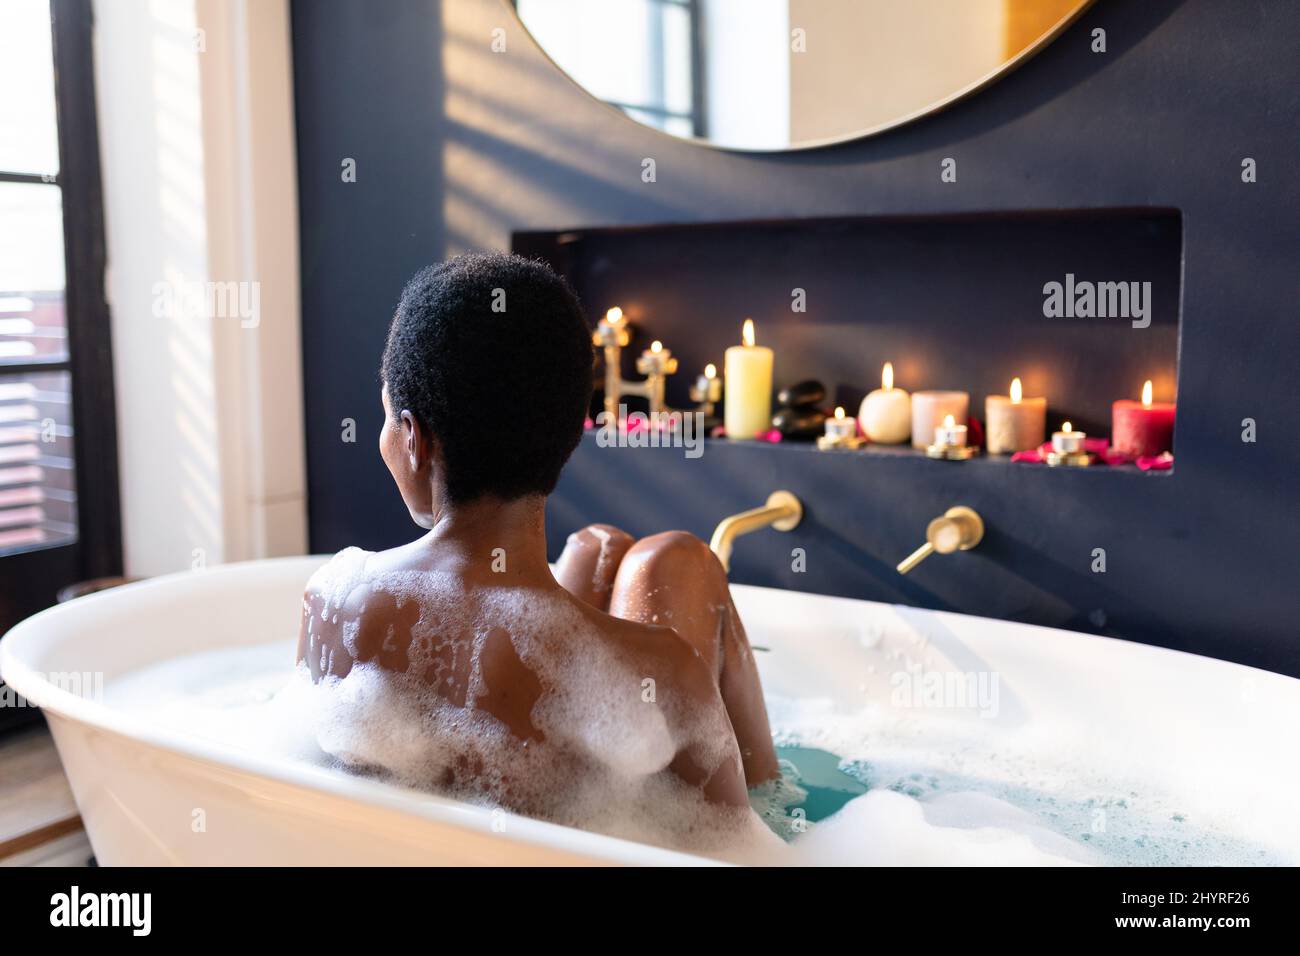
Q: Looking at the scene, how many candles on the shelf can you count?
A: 11